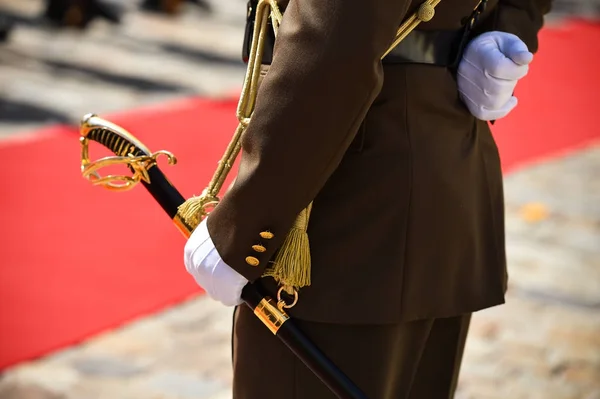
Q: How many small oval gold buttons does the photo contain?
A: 3